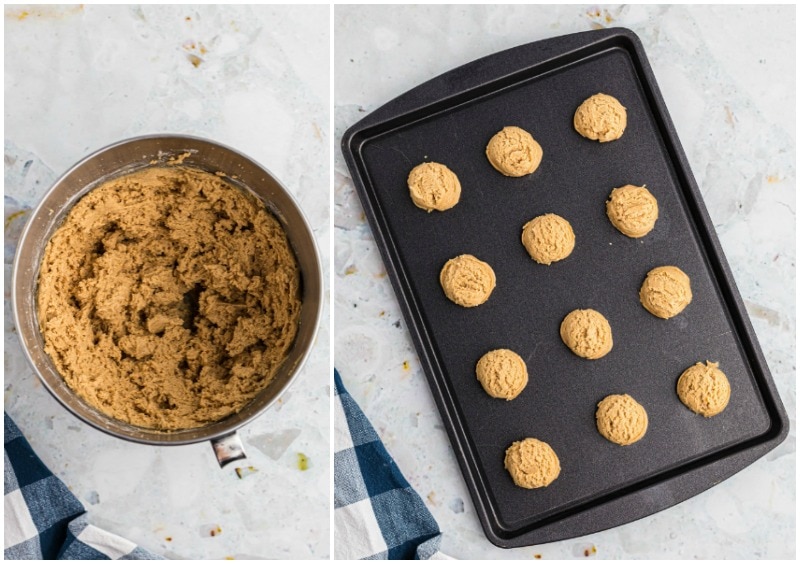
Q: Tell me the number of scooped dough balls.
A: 12